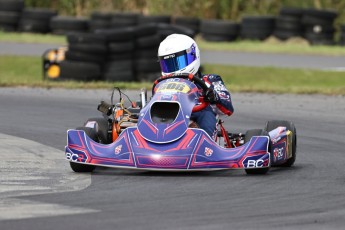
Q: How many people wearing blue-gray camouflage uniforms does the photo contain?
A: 0